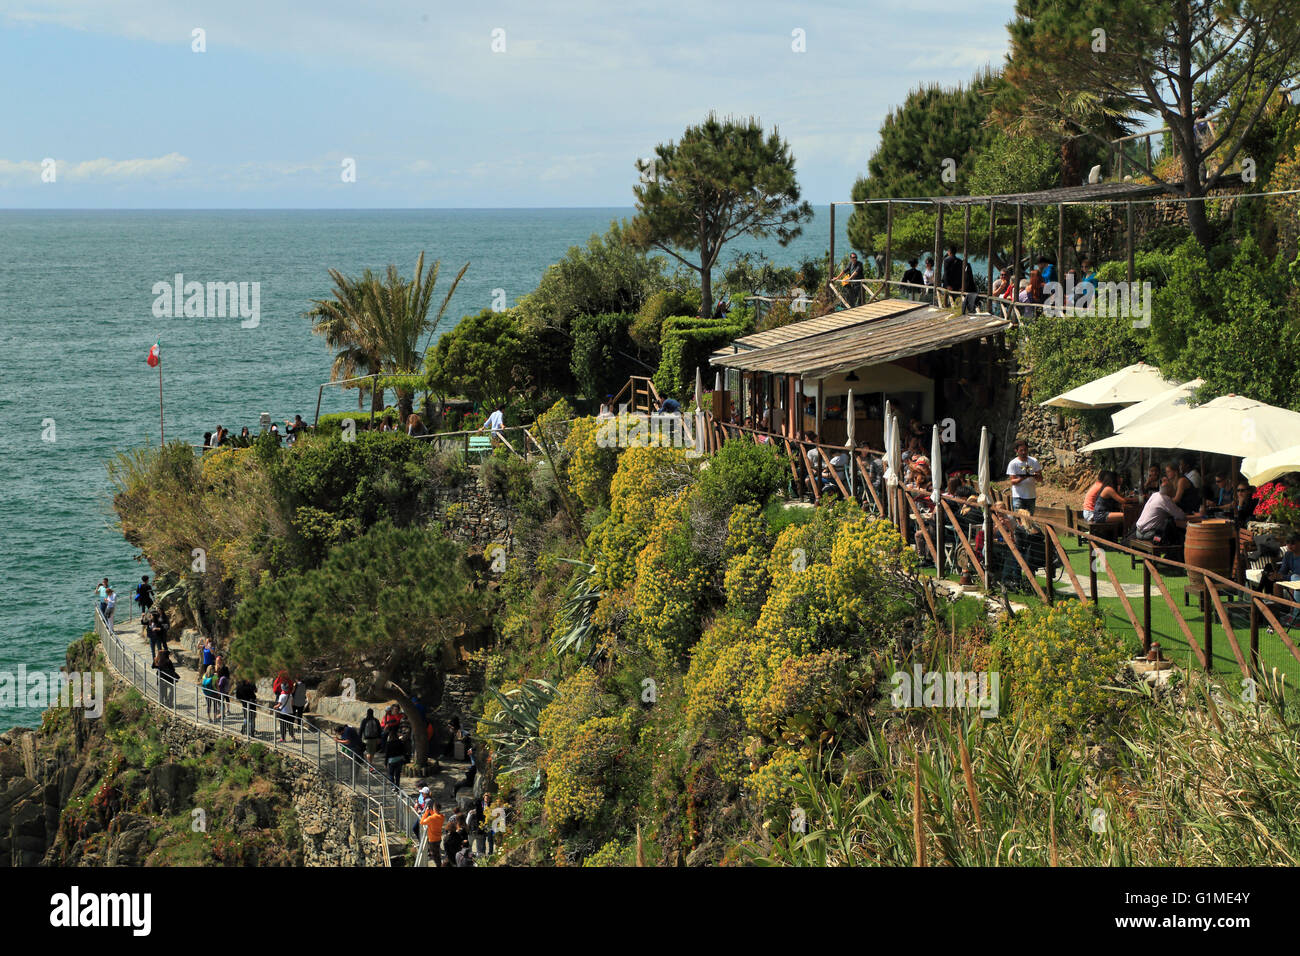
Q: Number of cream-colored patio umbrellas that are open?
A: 4